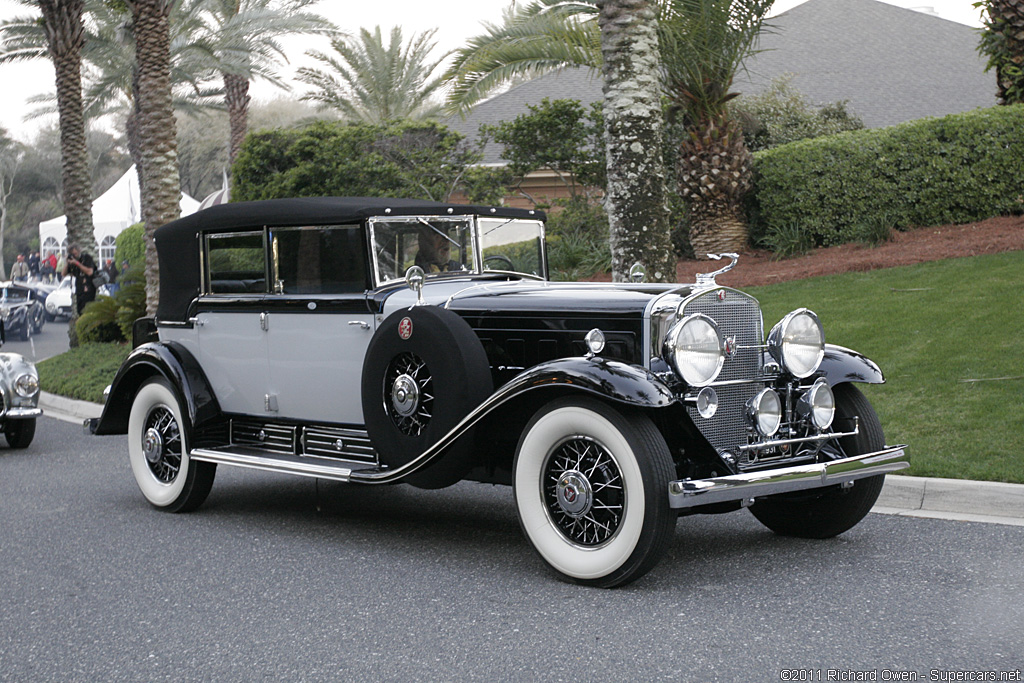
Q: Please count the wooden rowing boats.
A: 0